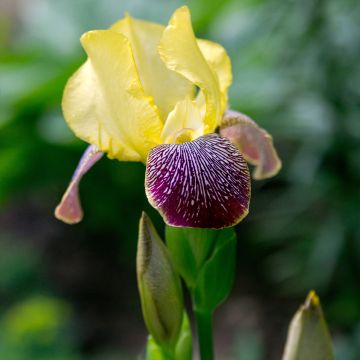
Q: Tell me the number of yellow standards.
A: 3